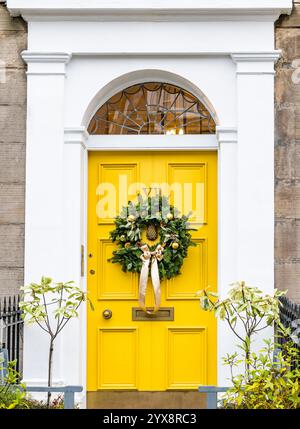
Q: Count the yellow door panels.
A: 6